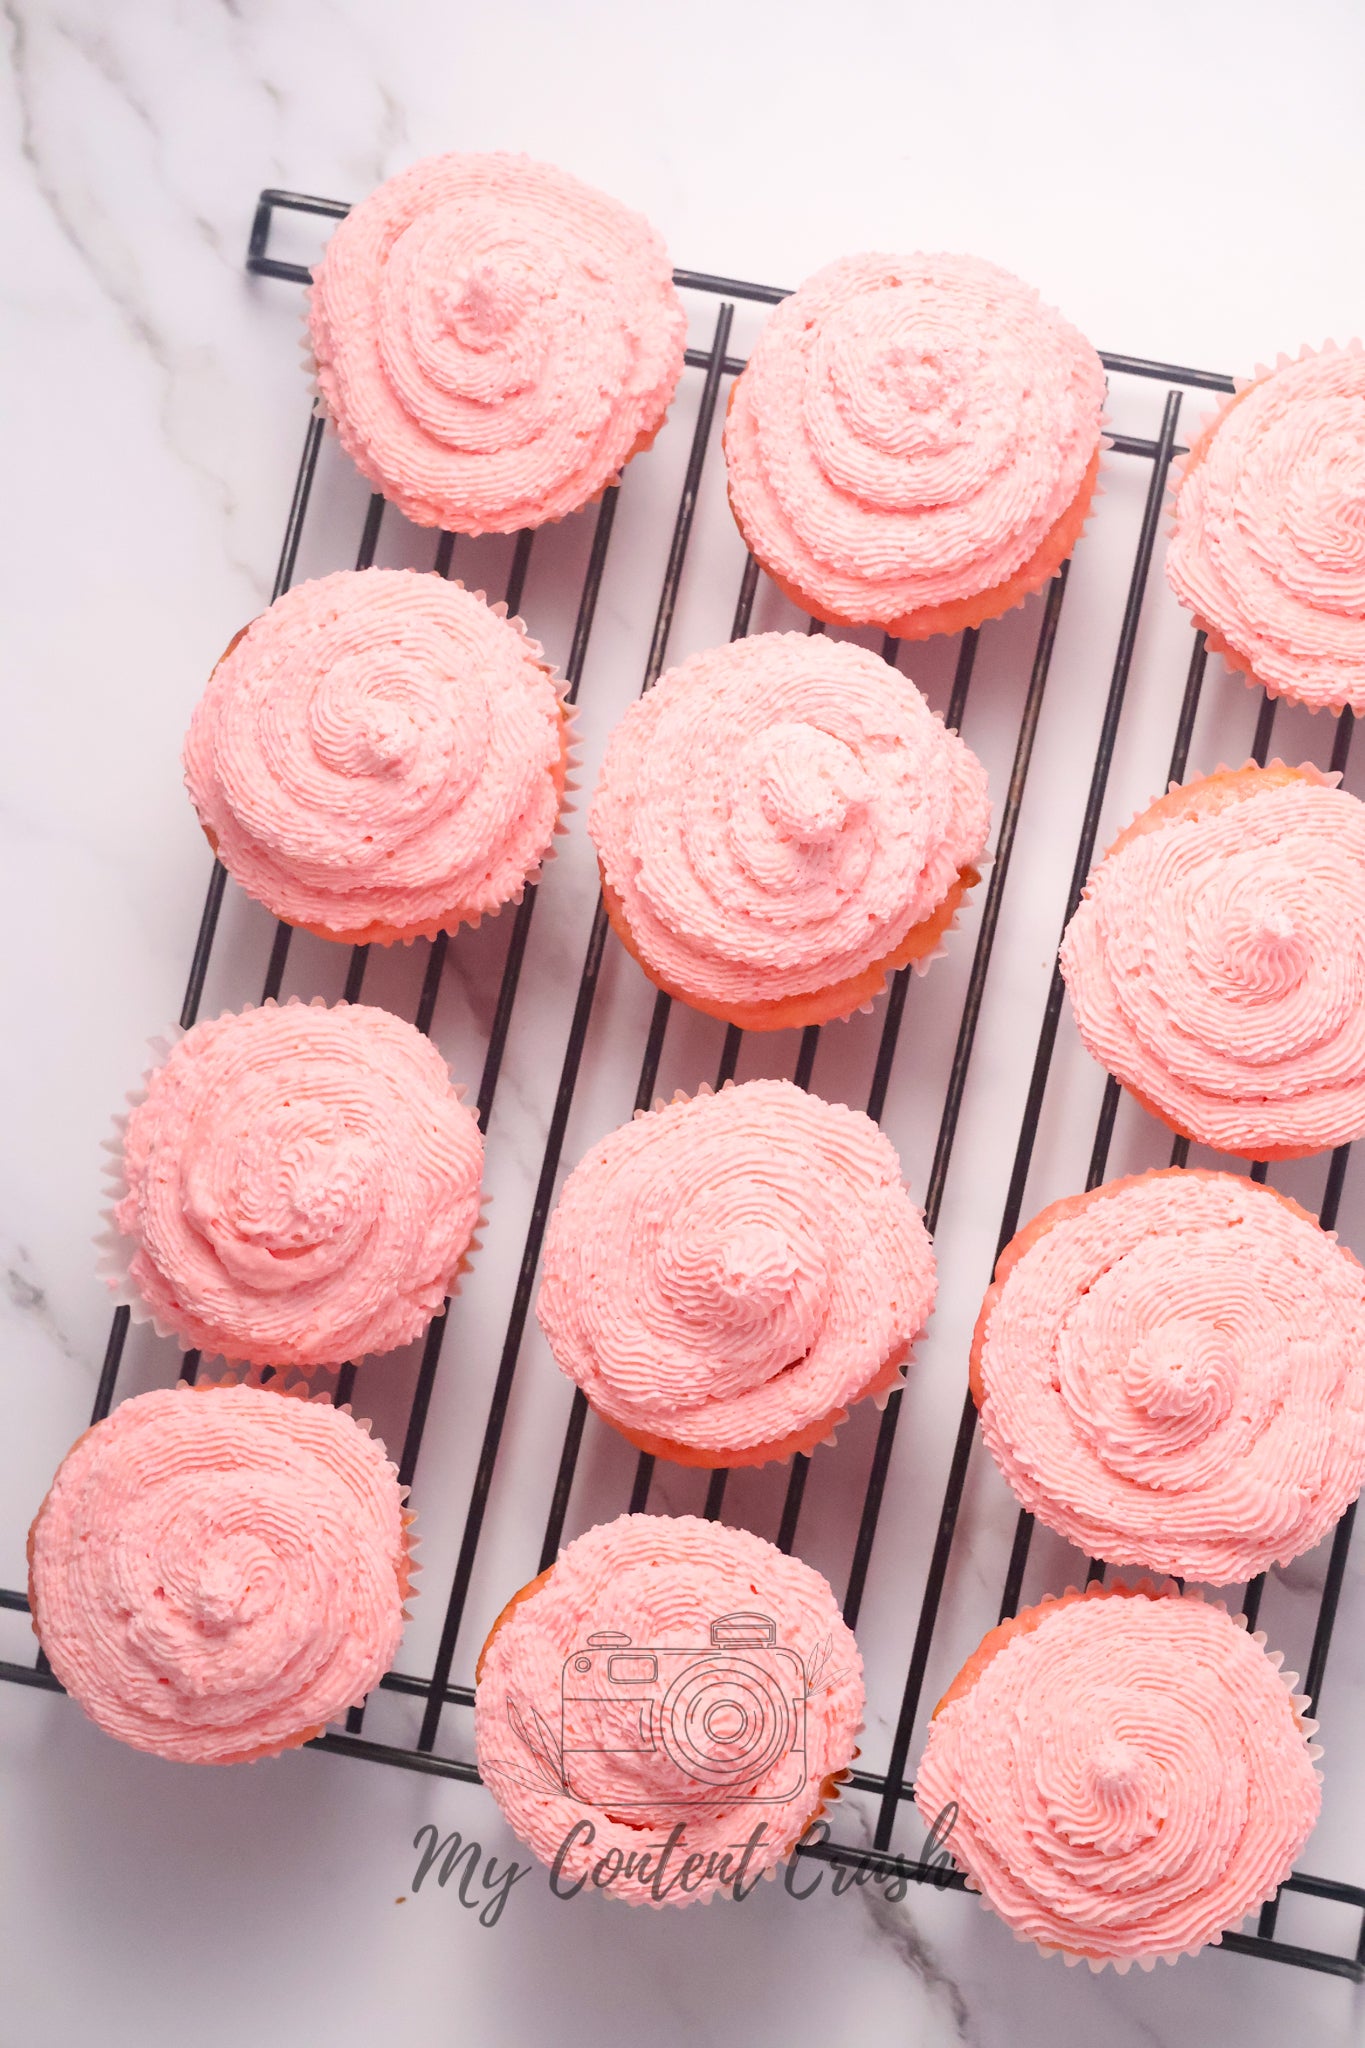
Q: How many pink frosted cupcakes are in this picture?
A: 12